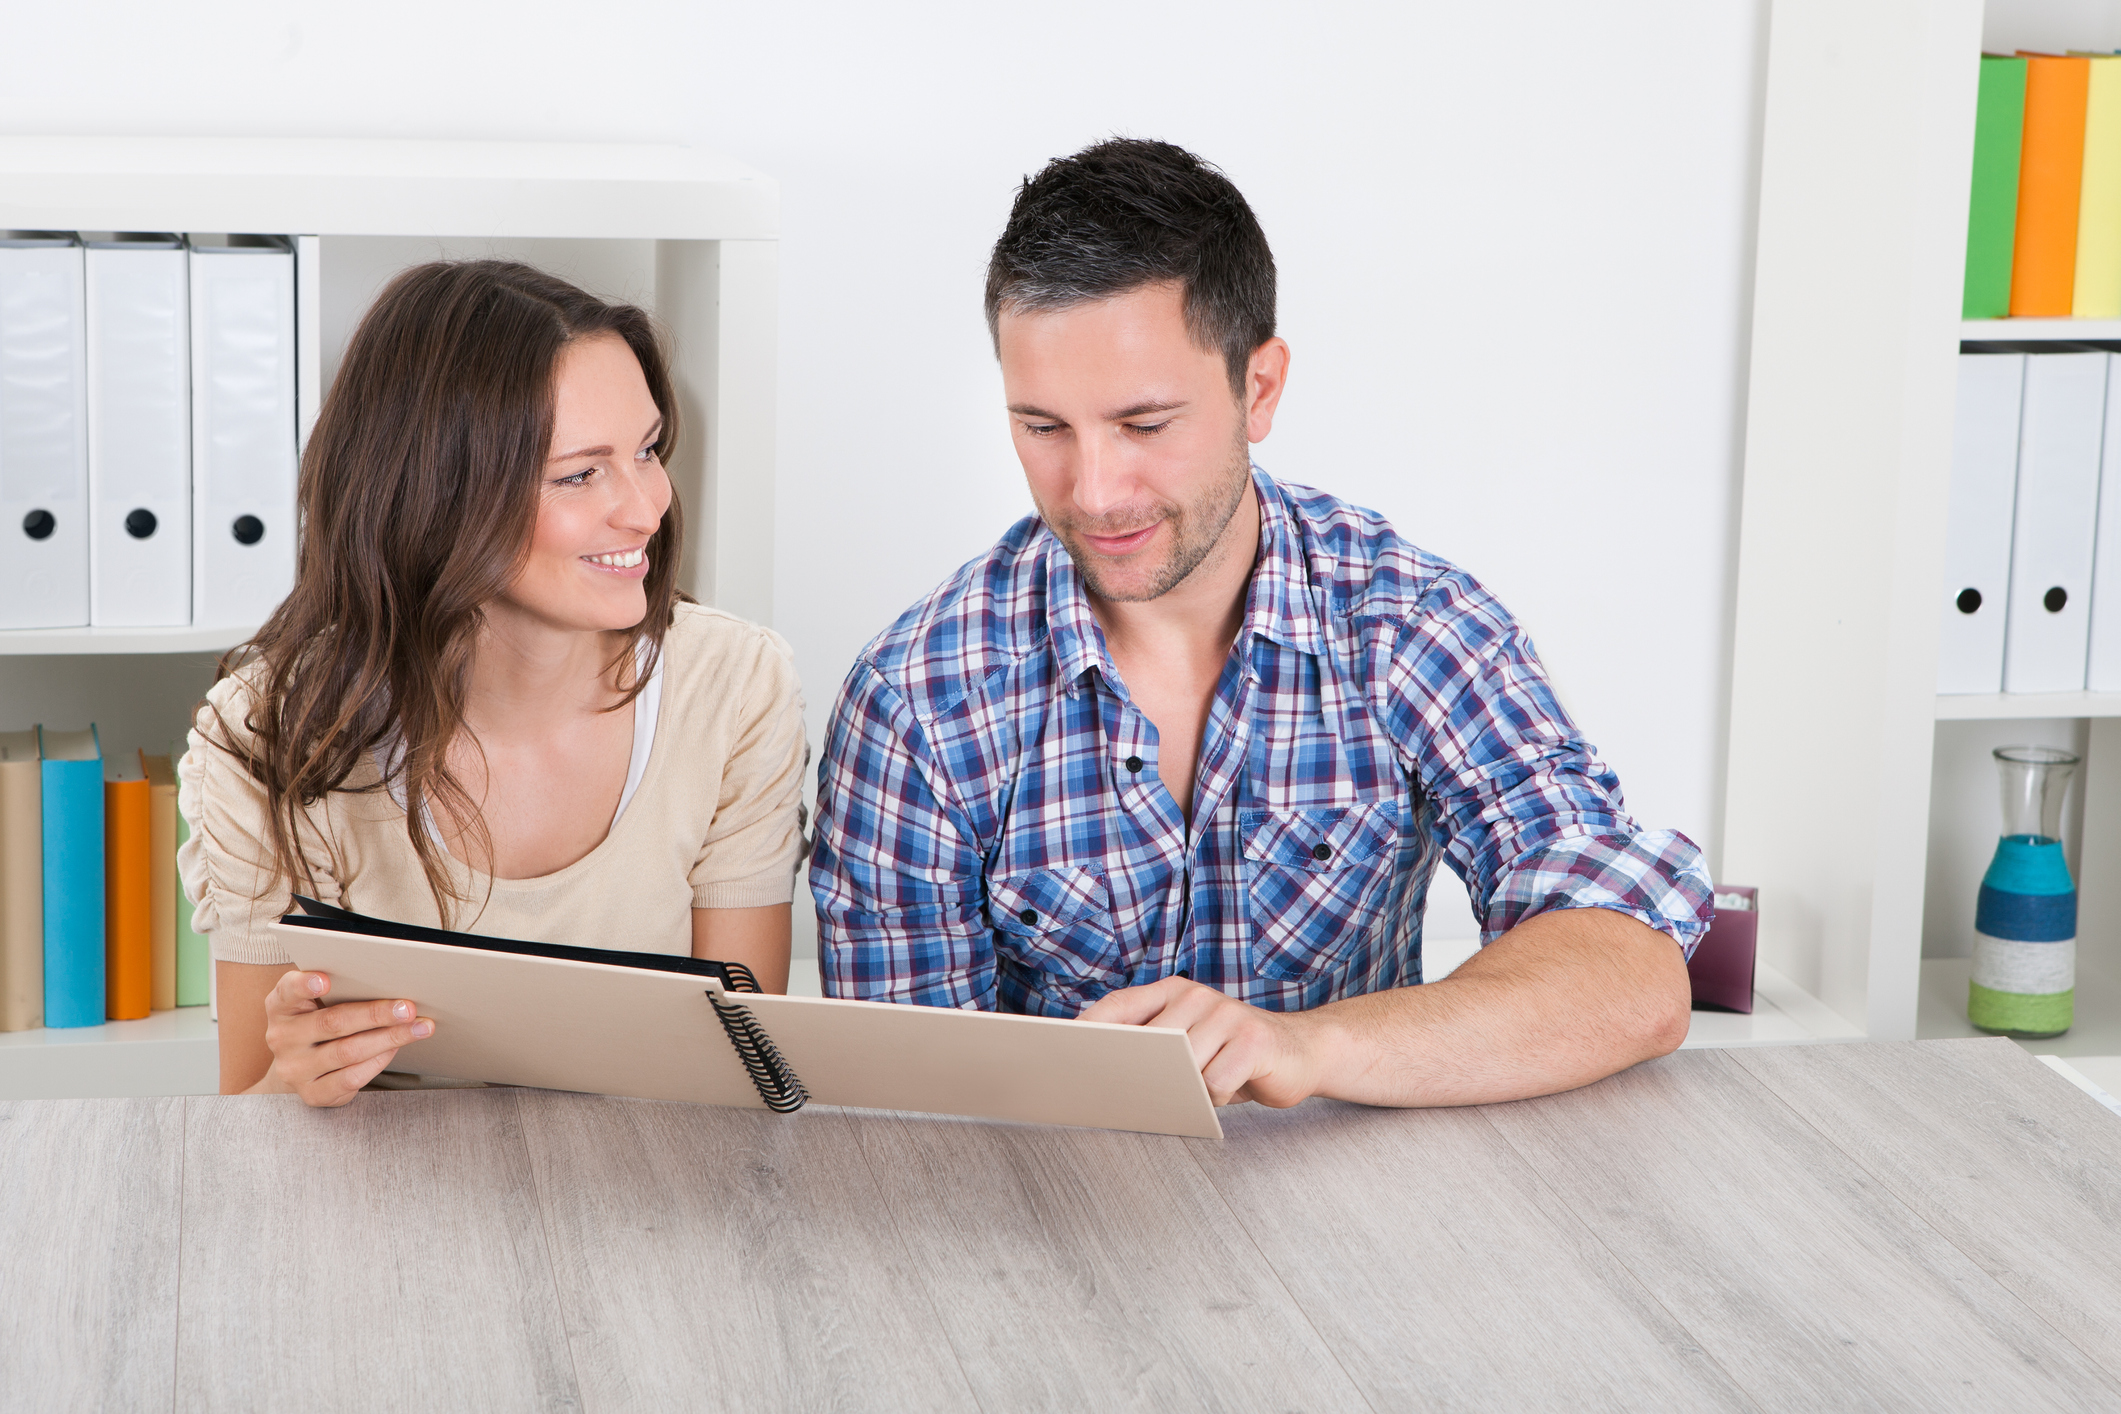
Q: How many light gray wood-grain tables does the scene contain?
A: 1